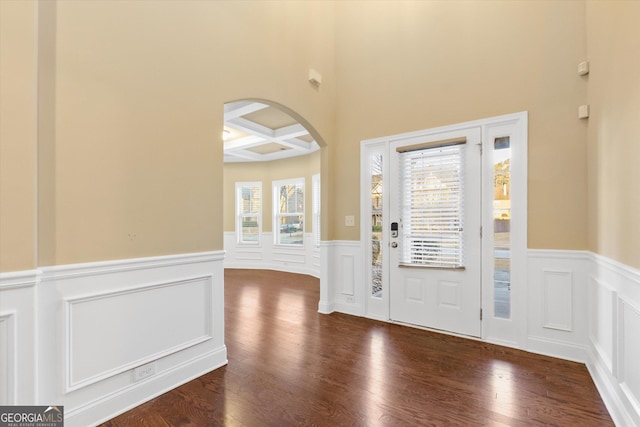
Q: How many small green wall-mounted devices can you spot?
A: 0